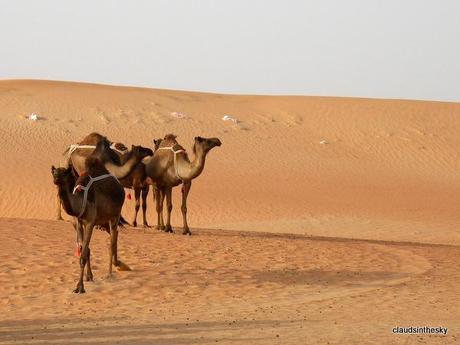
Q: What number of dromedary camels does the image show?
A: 4